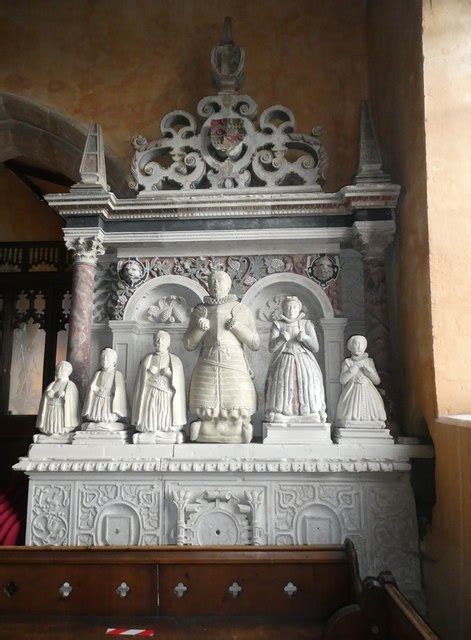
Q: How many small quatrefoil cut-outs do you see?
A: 6